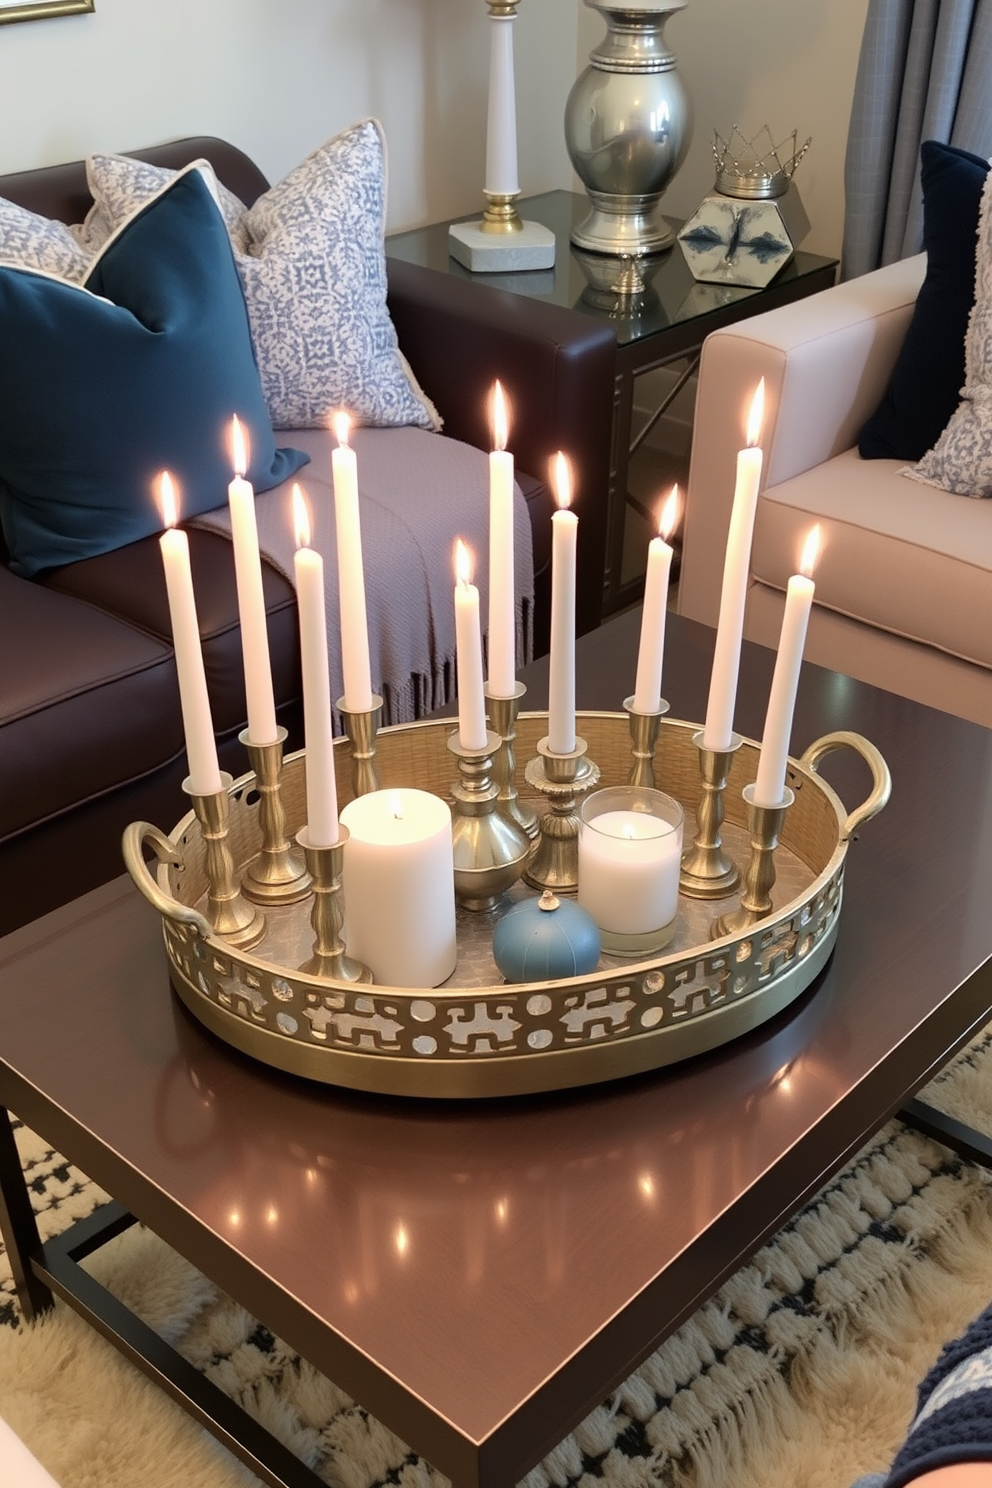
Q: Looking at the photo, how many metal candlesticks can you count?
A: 10